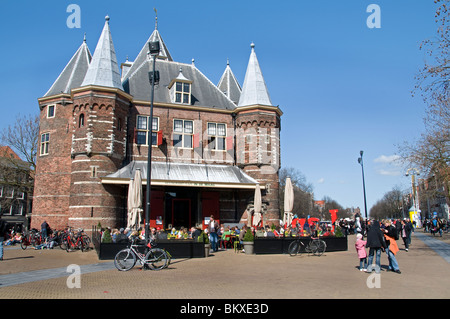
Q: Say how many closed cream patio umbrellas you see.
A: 4